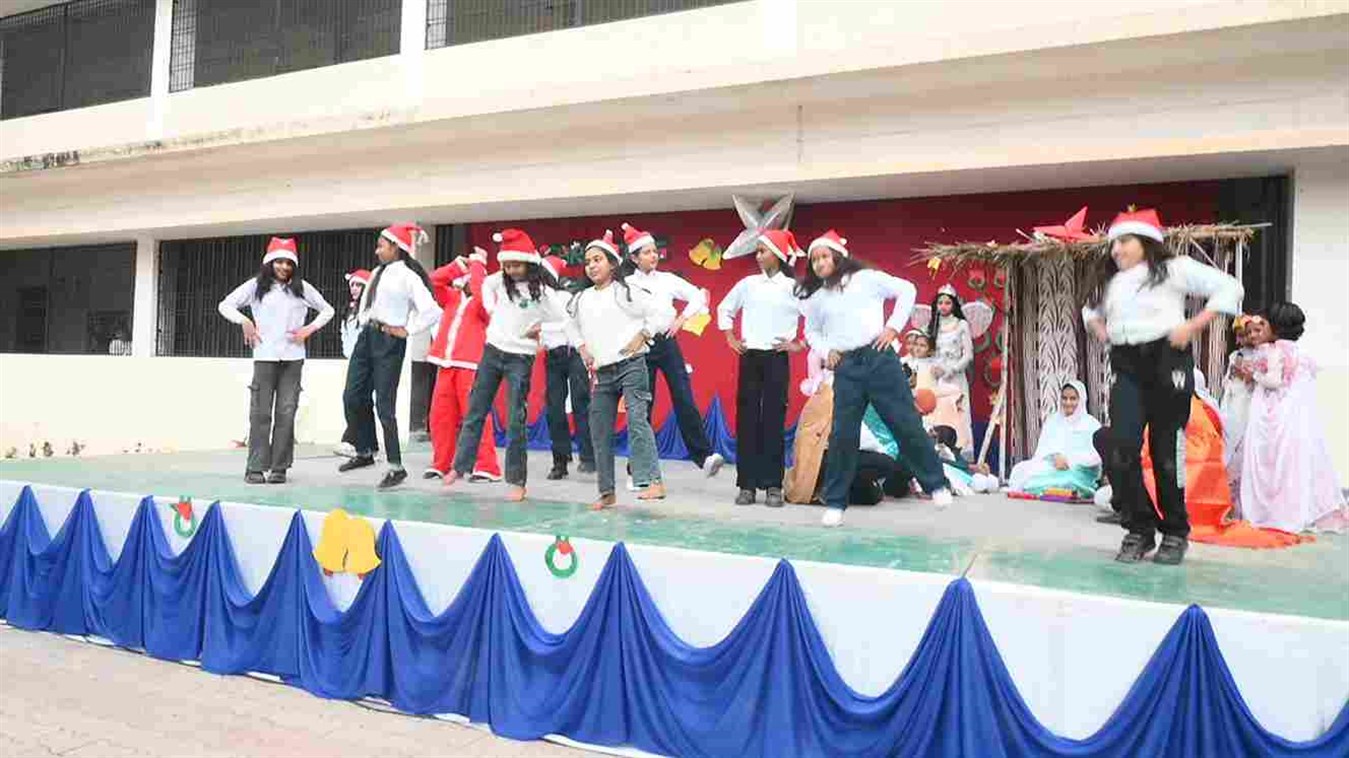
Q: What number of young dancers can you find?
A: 11